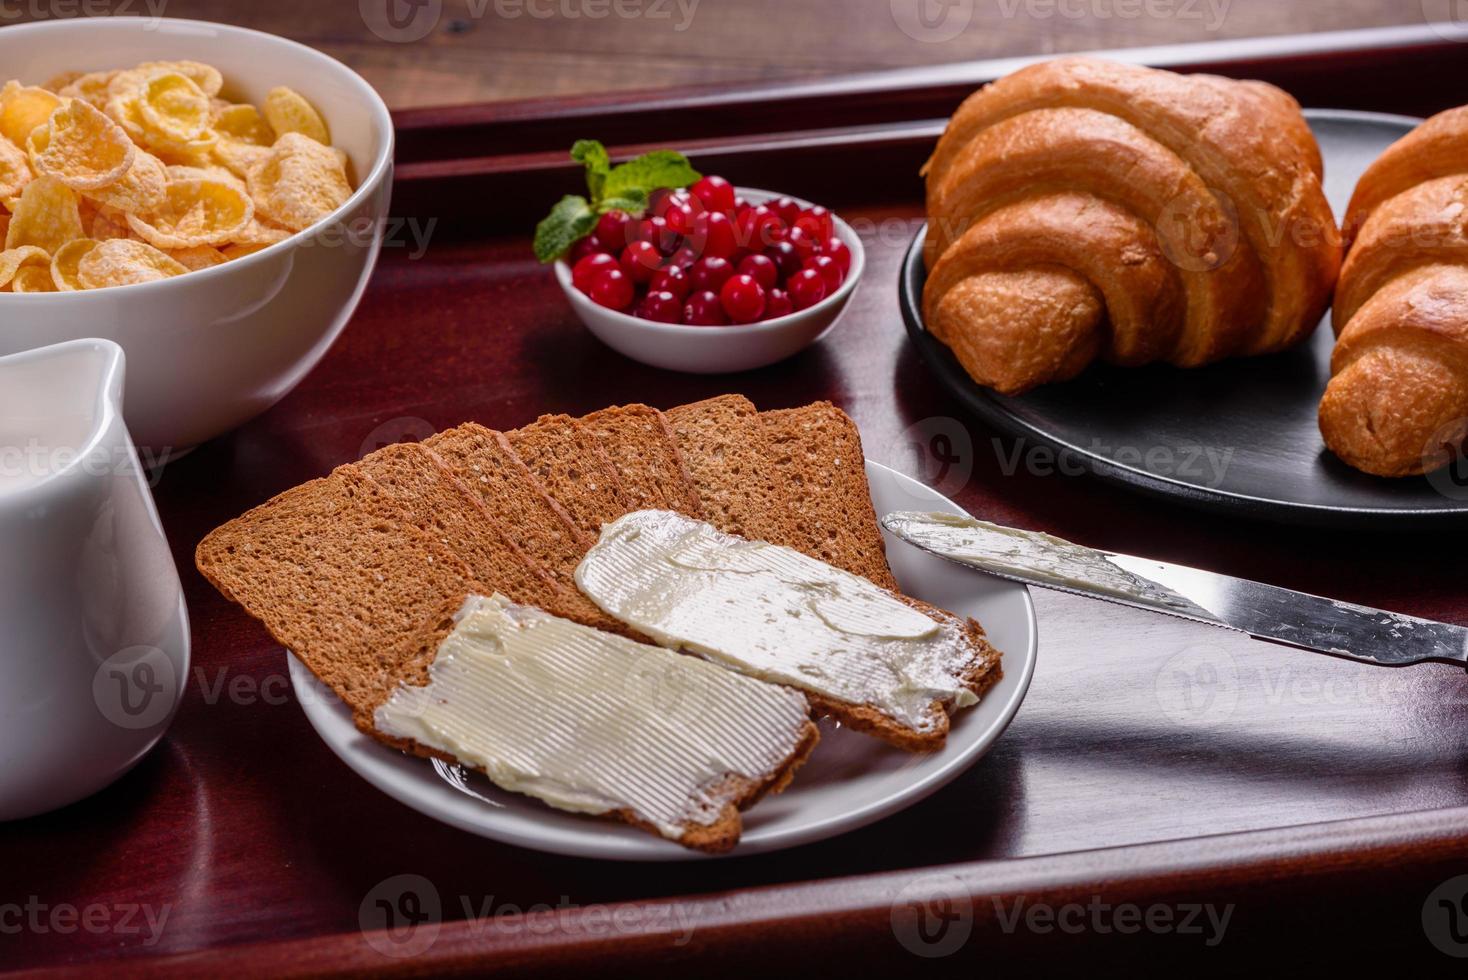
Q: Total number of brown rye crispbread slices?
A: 9